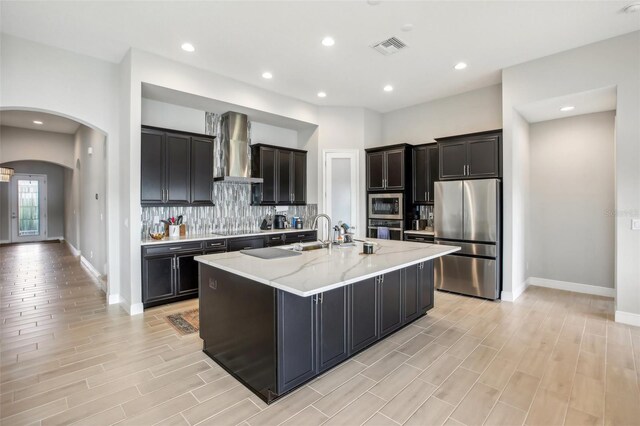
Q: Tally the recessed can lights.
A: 8